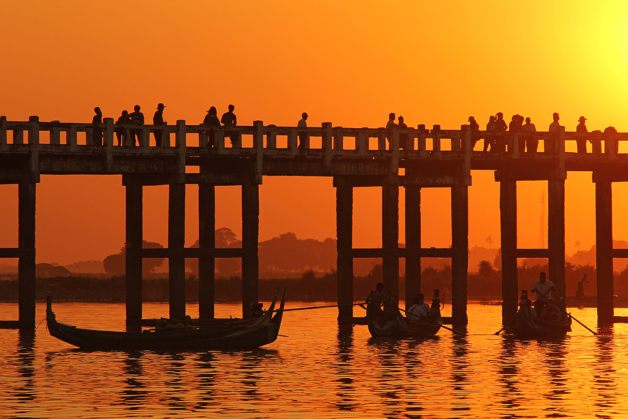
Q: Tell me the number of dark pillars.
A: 12